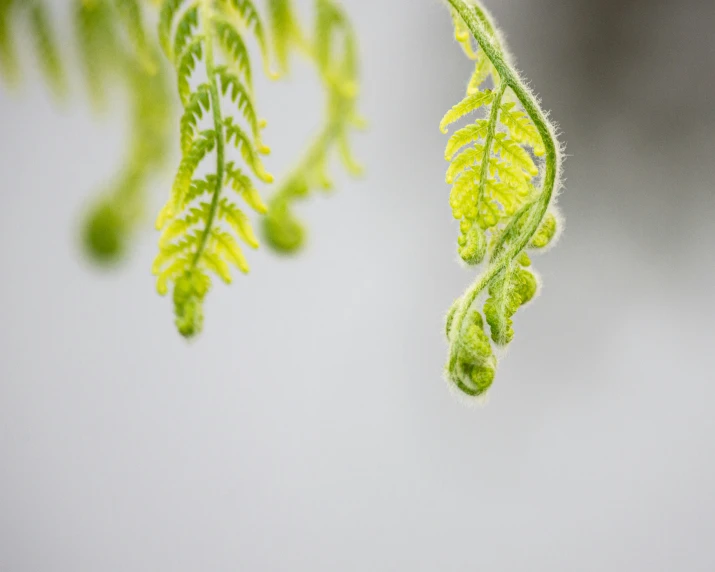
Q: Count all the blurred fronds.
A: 2